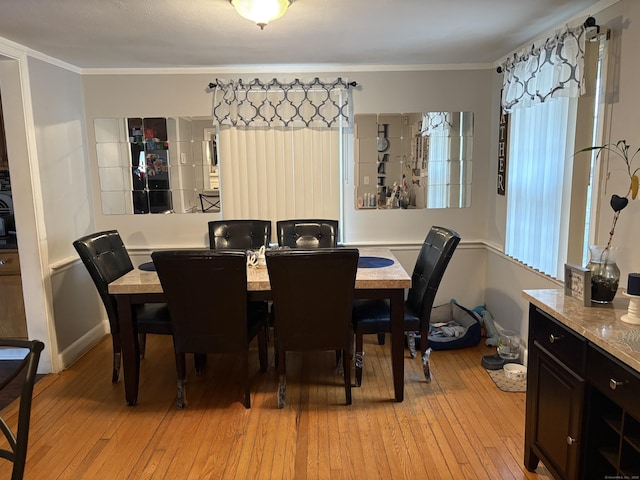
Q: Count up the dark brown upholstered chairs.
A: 6